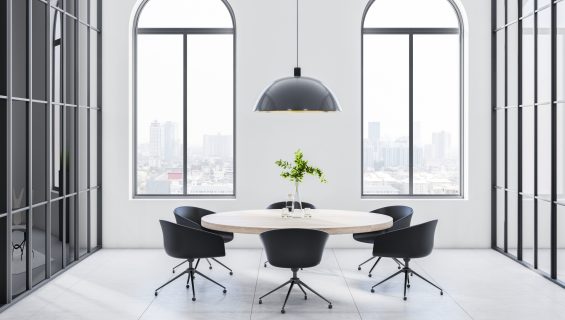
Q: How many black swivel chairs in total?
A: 6